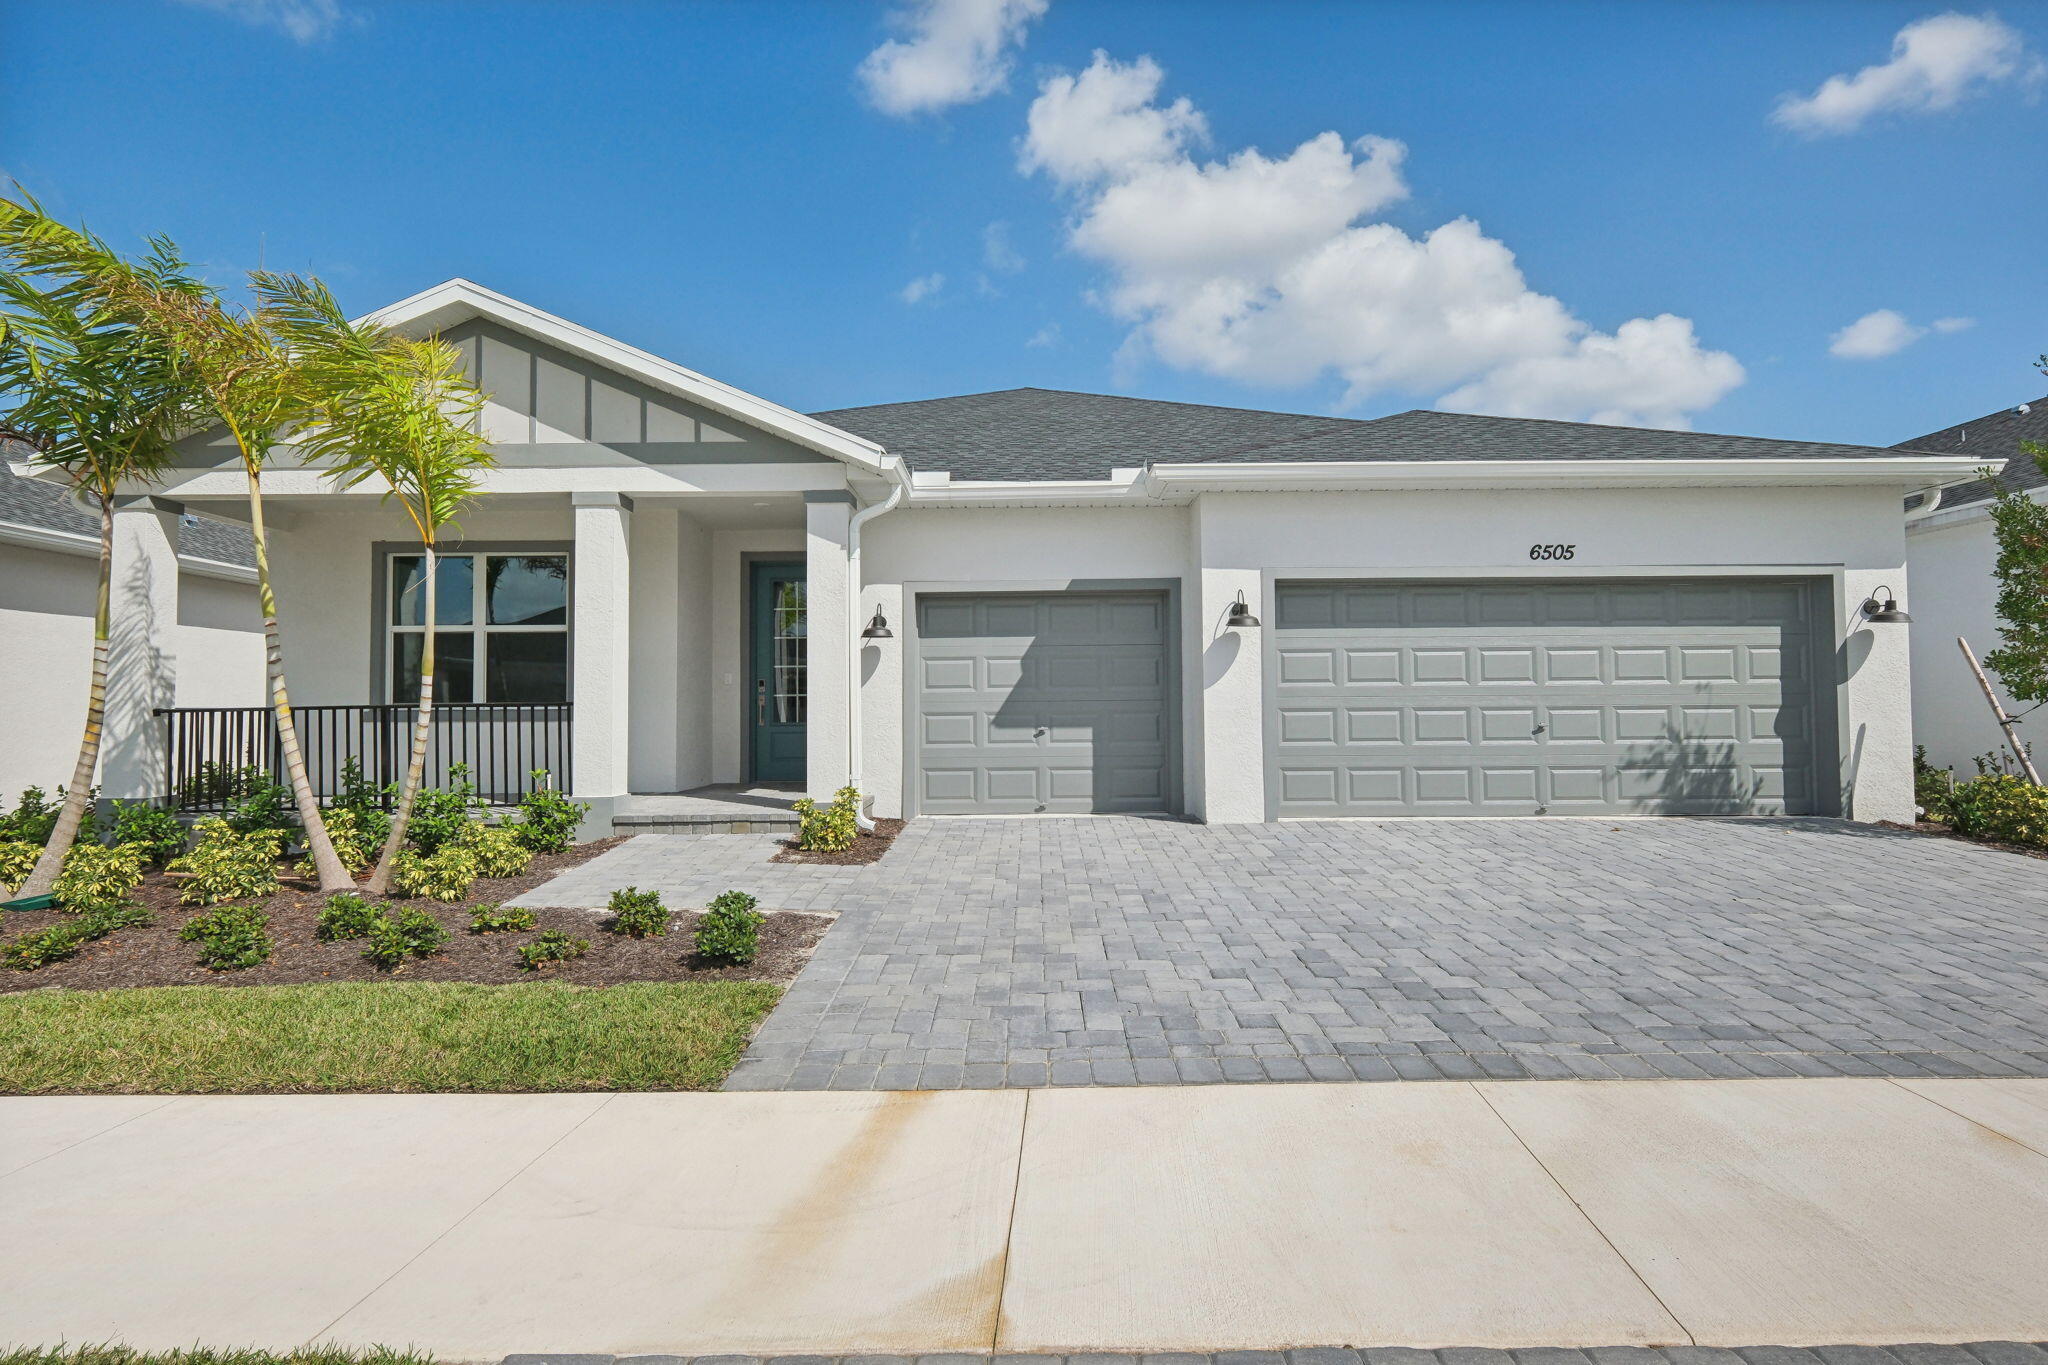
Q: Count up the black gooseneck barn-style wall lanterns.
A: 3